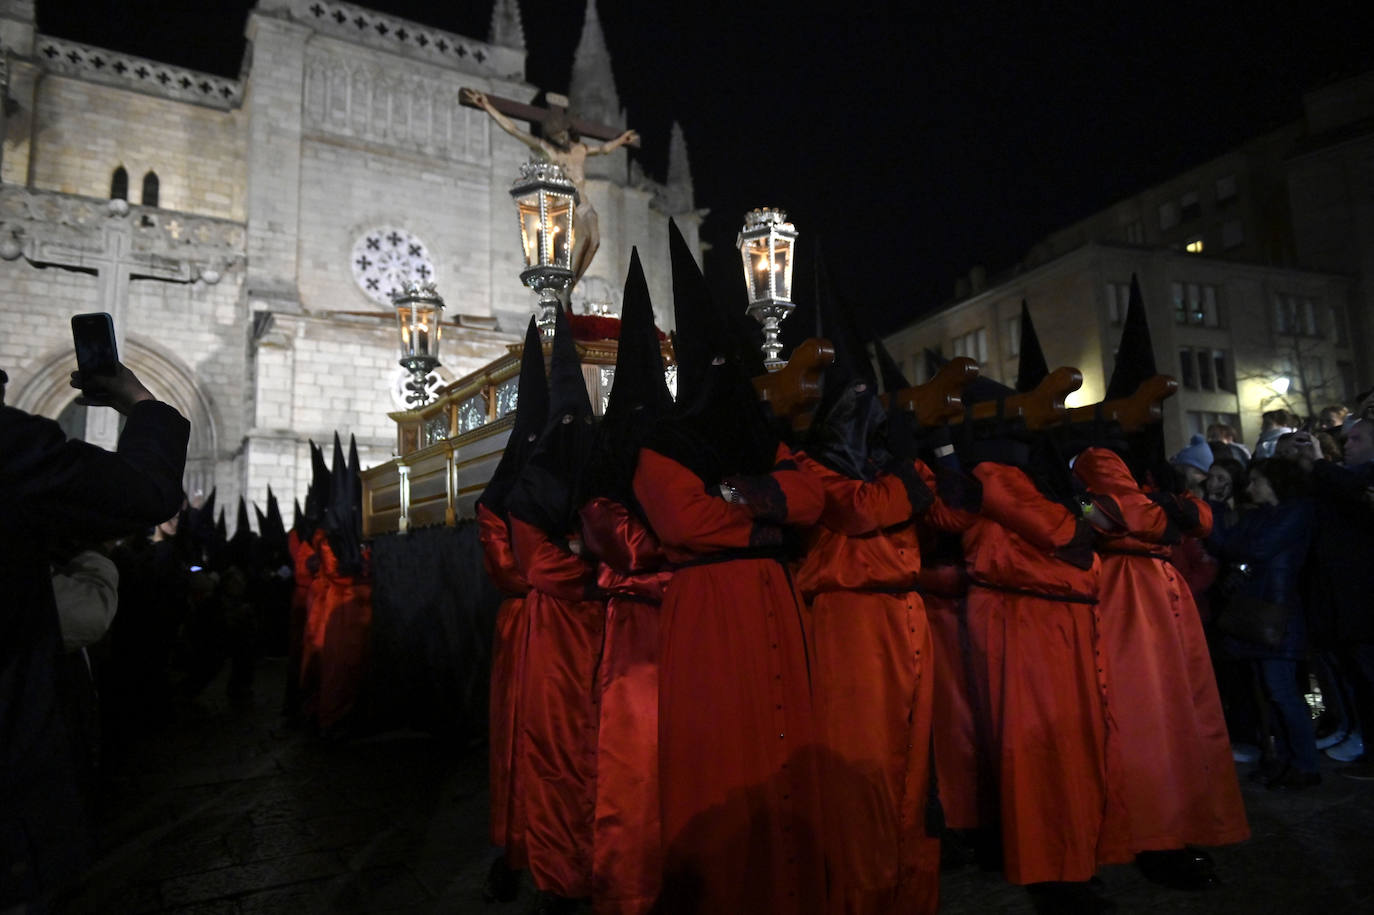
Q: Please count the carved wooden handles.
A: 4